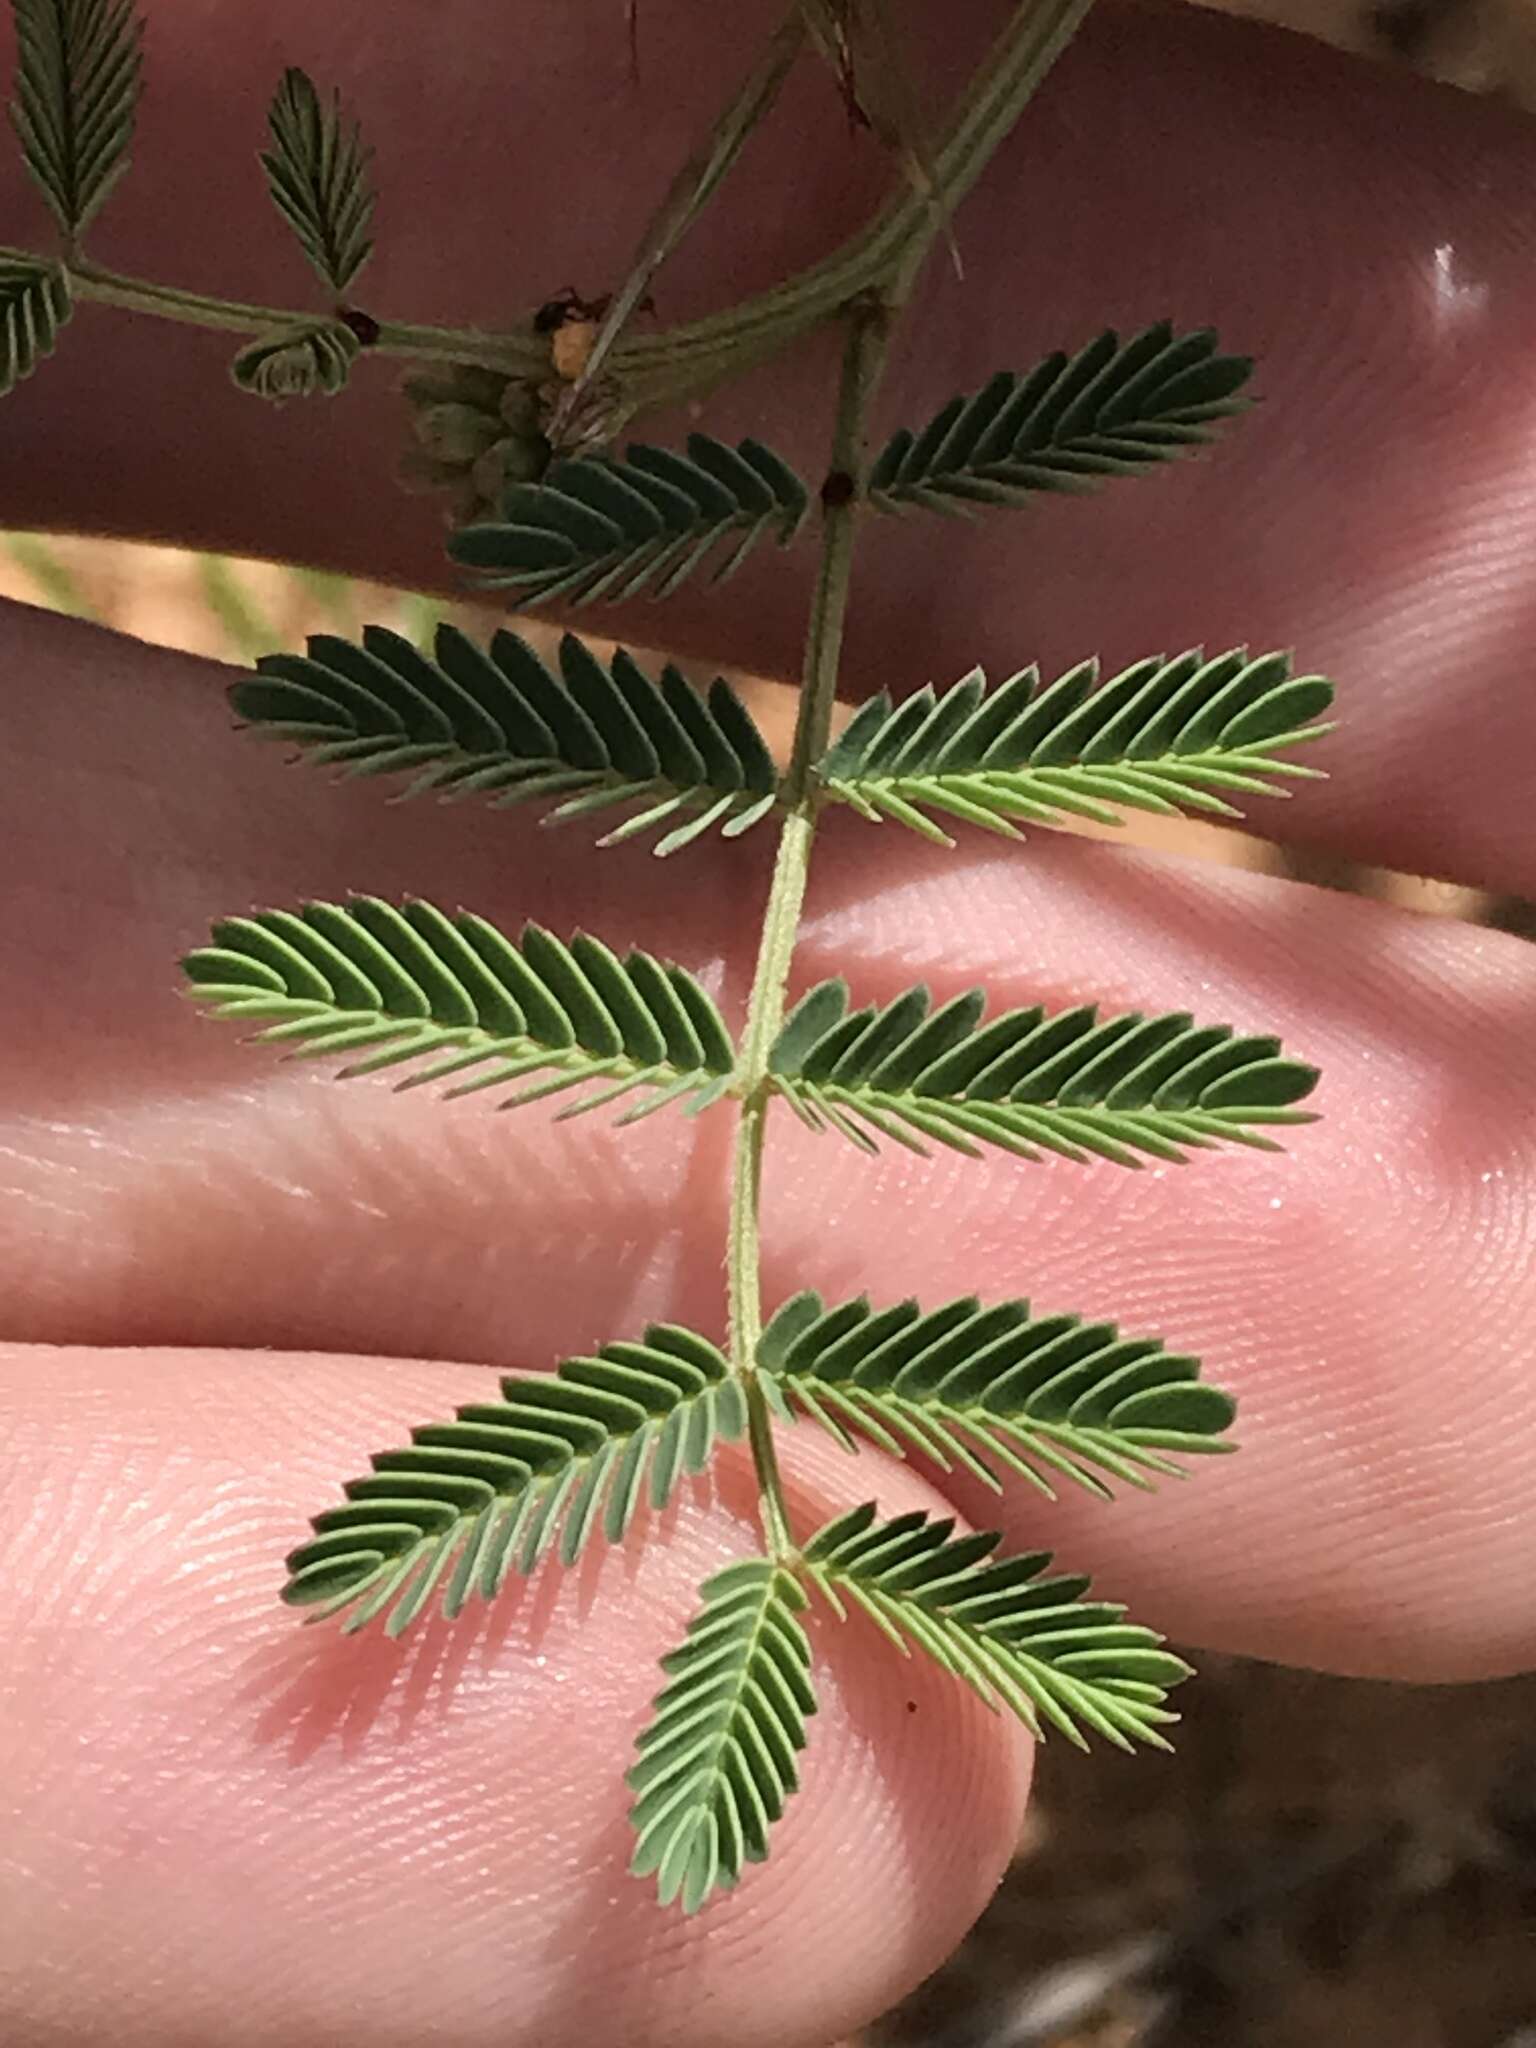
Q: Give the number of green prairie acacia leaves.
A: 14